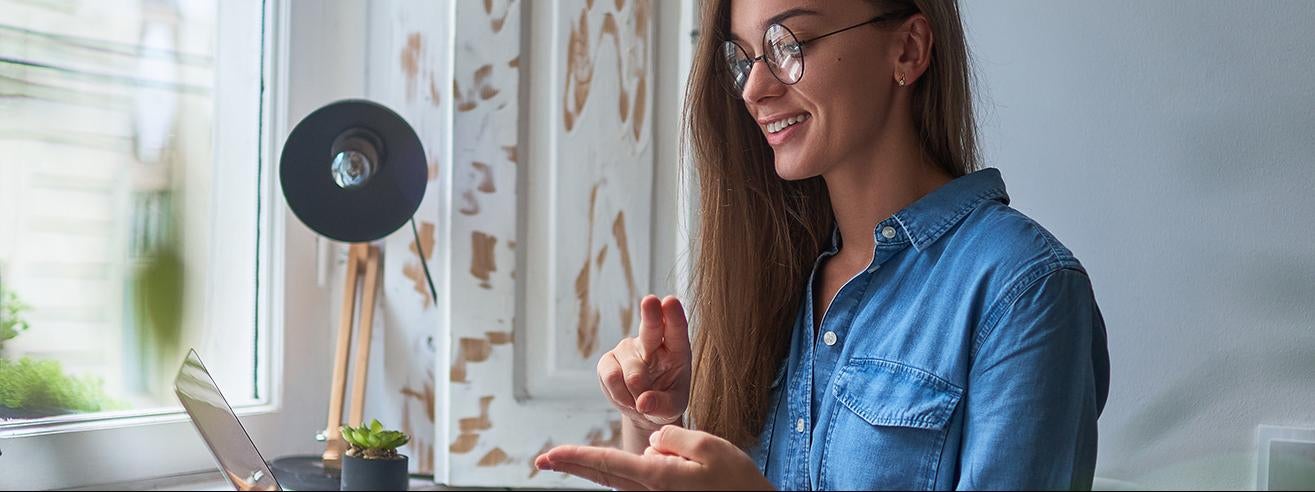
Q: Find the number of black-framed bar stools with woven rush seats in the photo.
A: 0